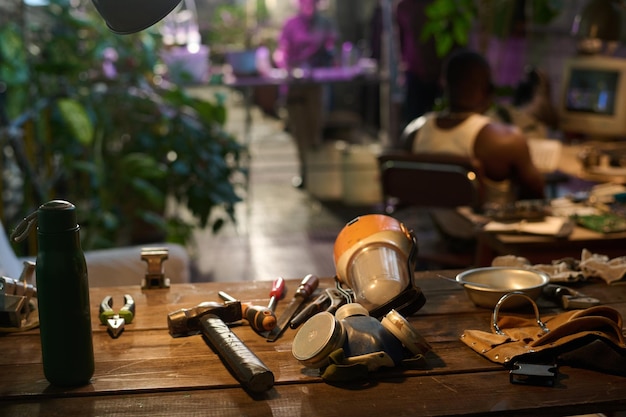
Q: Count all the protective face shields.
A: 1